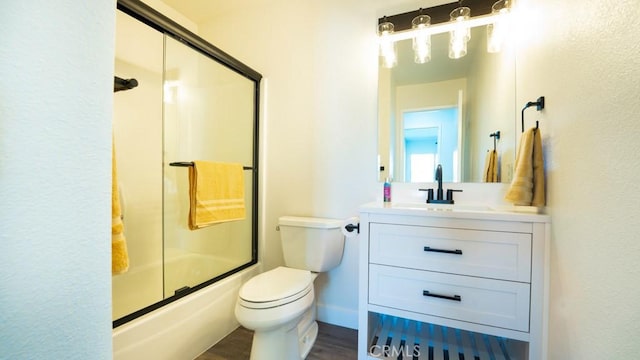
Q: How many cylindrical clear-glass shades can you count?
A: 4